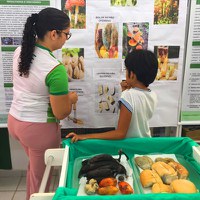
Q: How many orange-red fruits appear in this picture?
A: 3